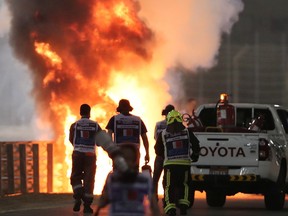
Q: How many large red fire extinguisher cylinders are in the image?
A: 1